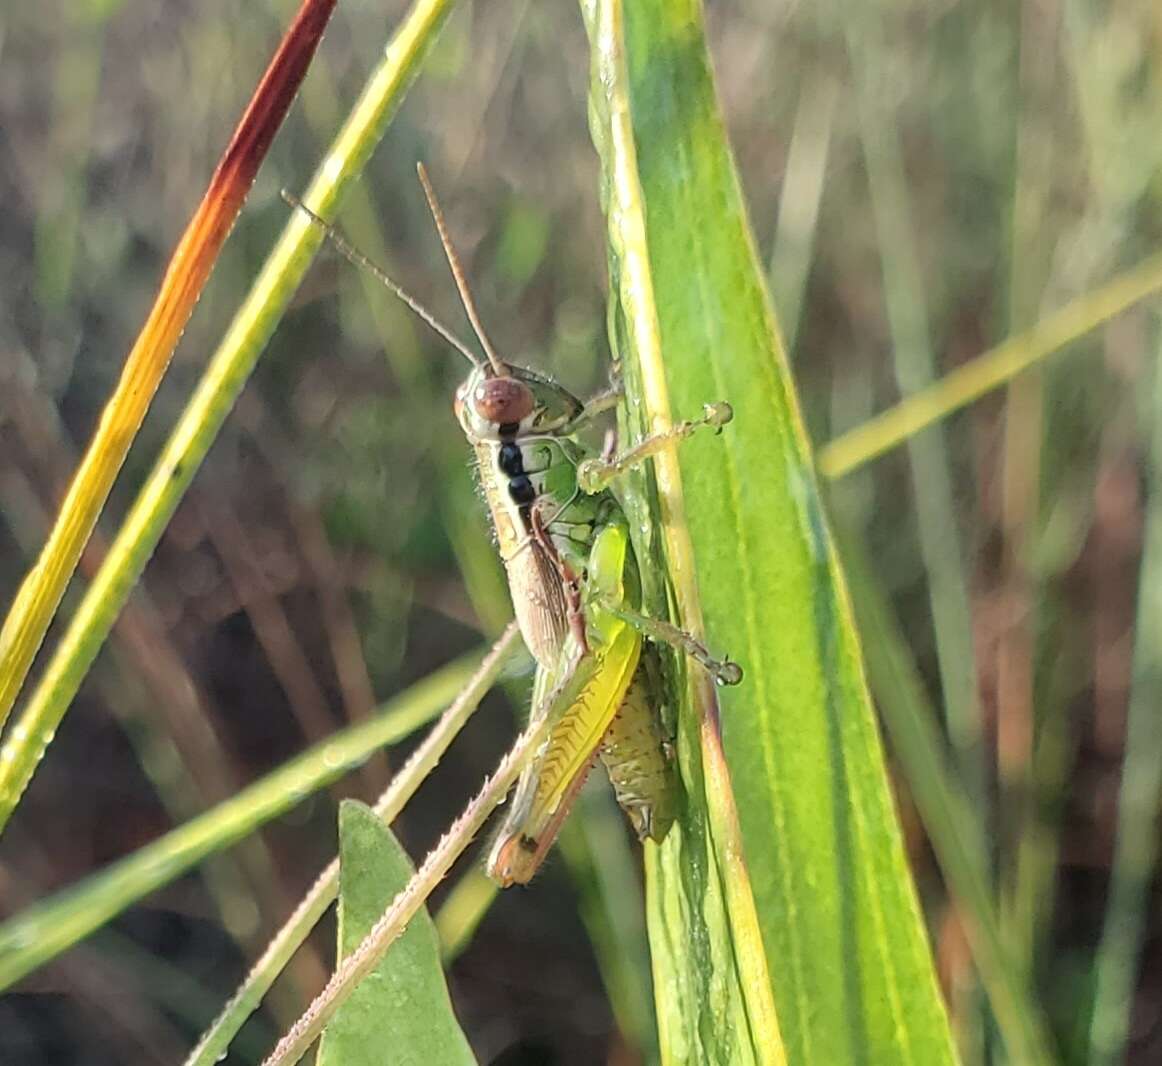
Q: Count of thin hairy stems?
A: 2